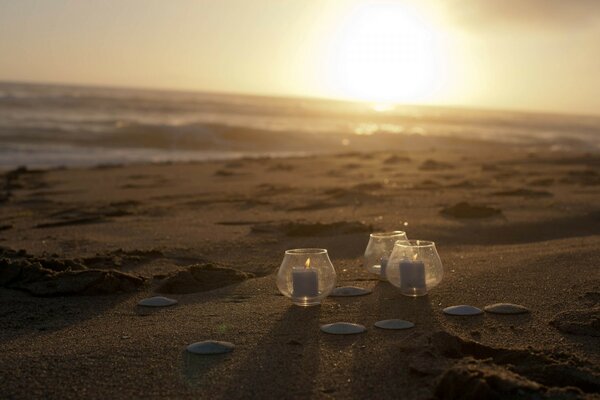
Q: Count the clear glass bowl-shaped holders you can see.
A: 3